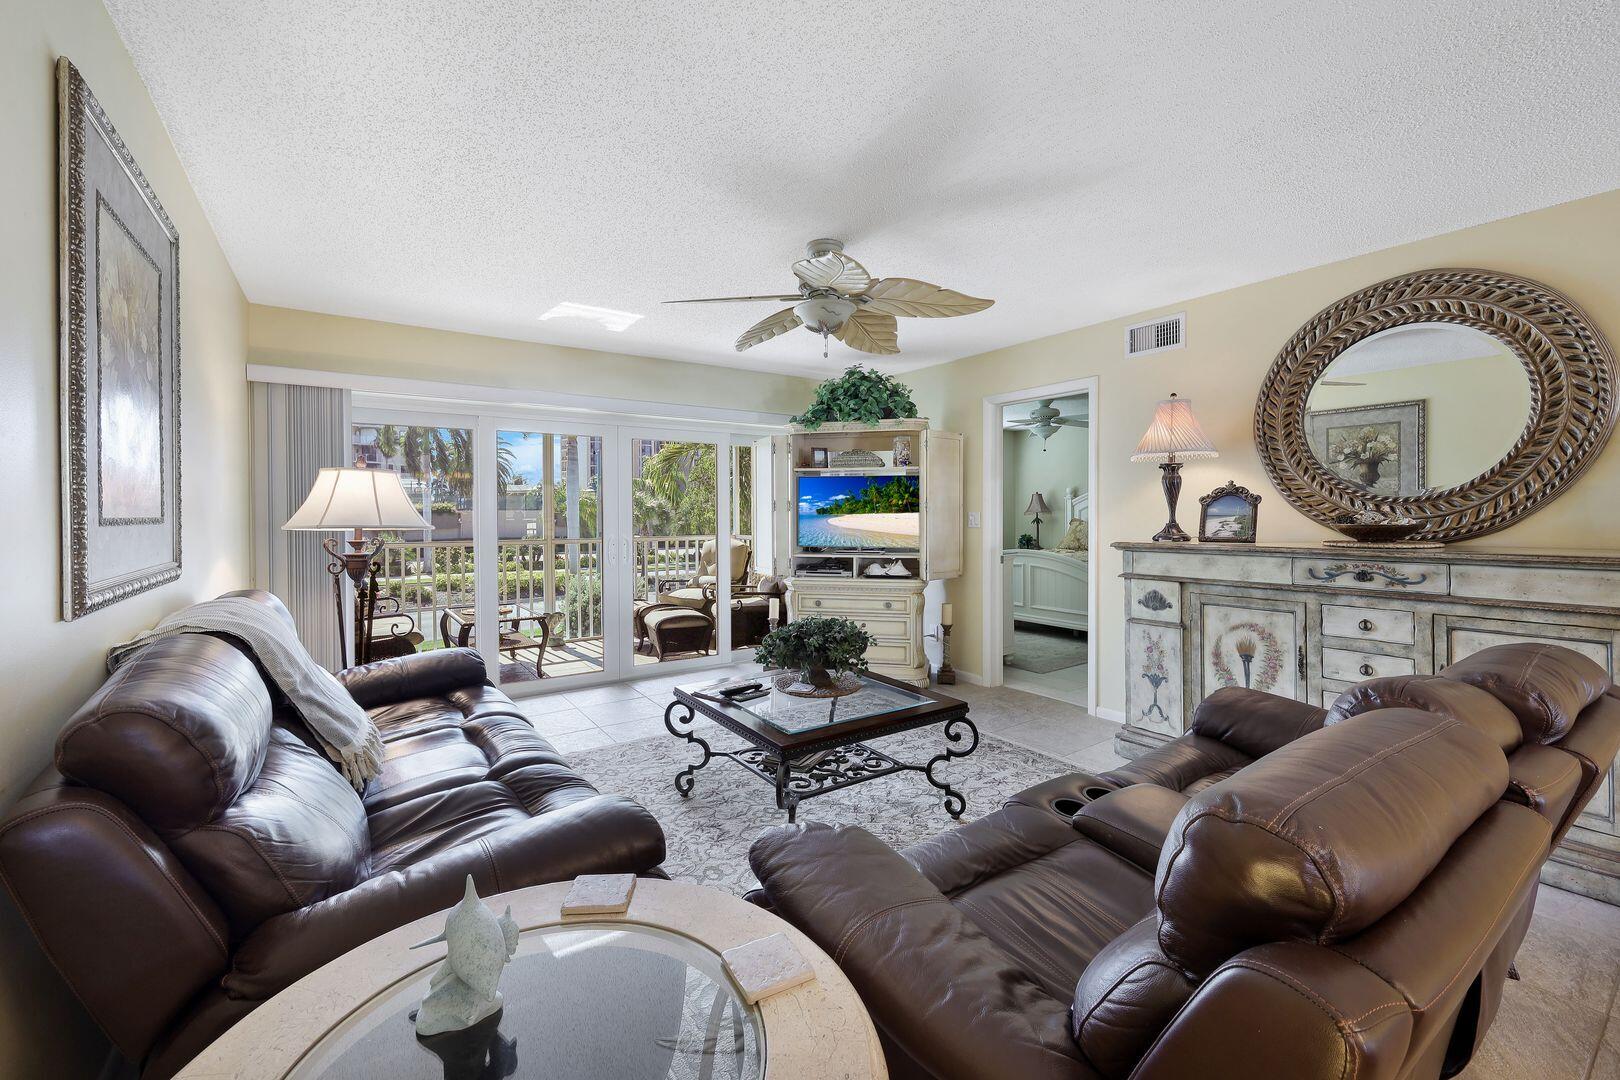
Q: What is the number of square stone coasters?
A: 2